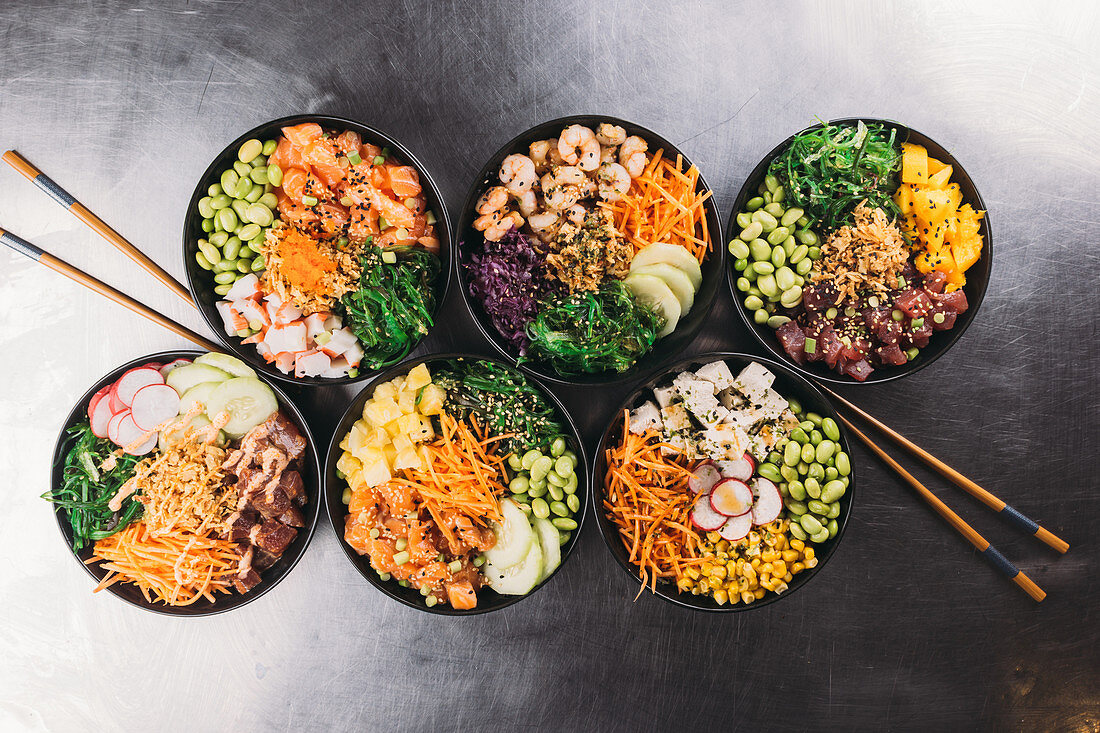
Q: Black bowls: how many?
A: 6